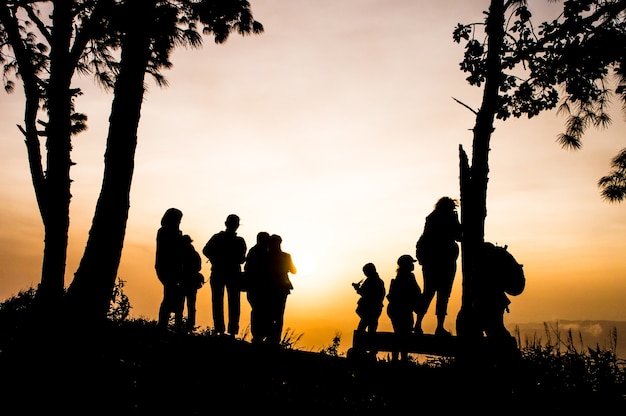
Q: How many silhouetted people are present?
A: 9